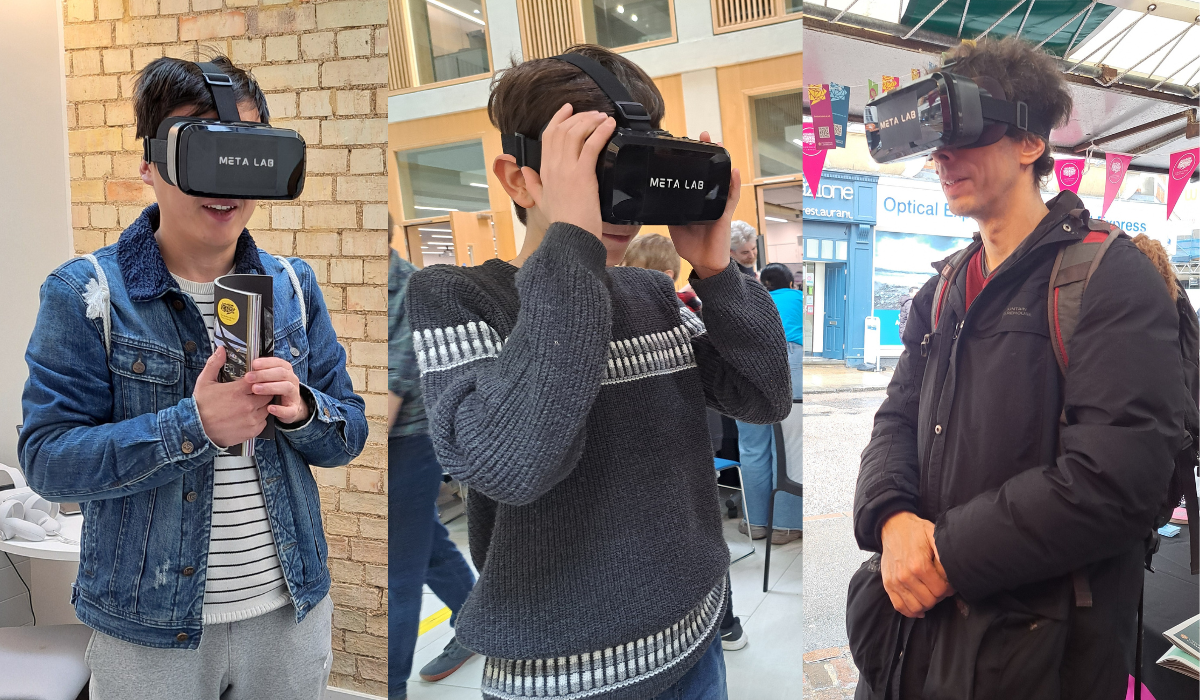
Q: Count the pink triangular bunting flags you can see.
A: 4